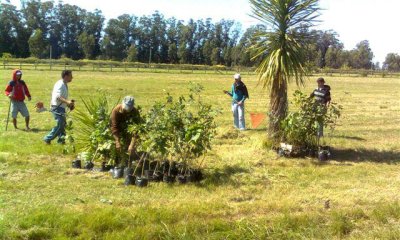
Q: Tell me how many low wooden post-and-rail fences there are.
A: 1